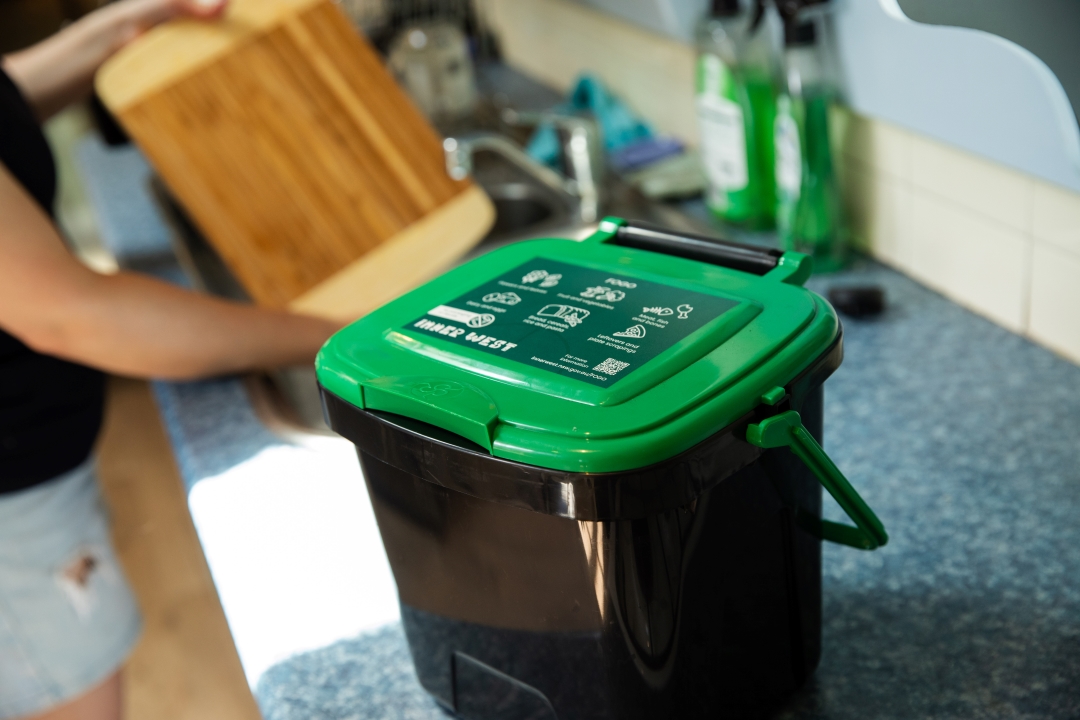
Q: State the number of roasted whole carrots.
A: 0